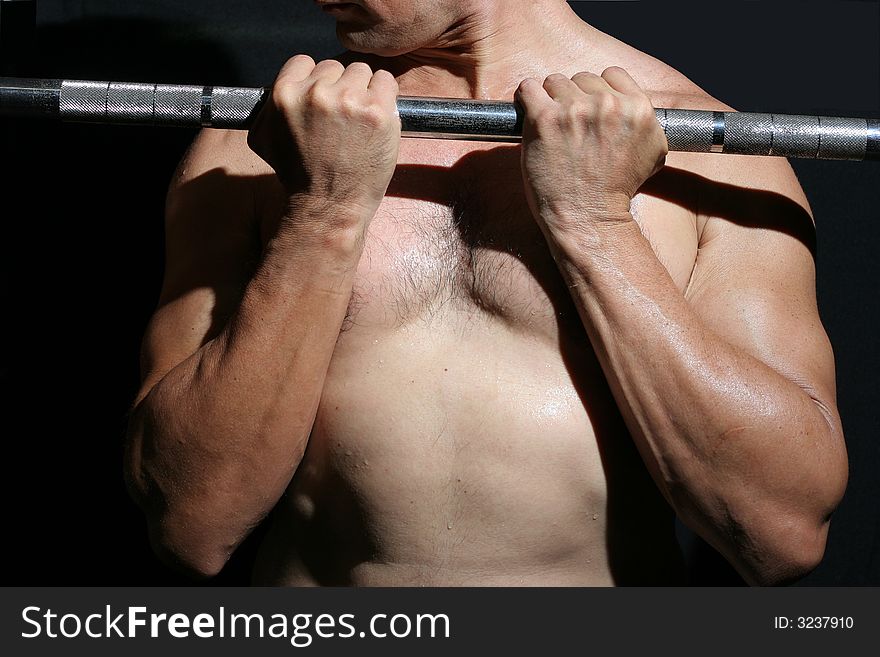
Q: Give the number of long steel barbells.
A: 1